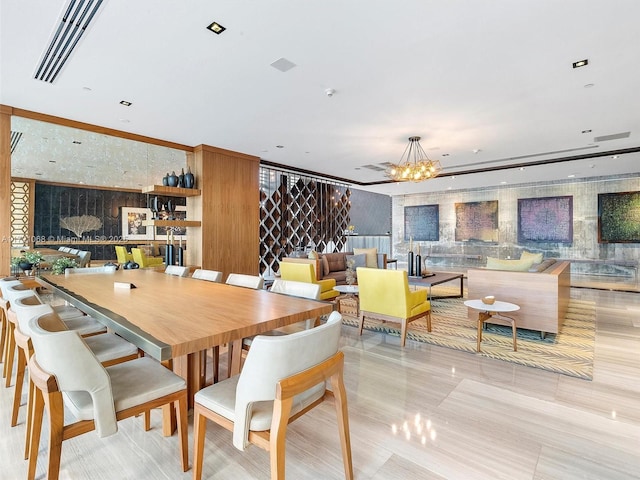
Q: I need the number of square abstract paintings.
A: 4